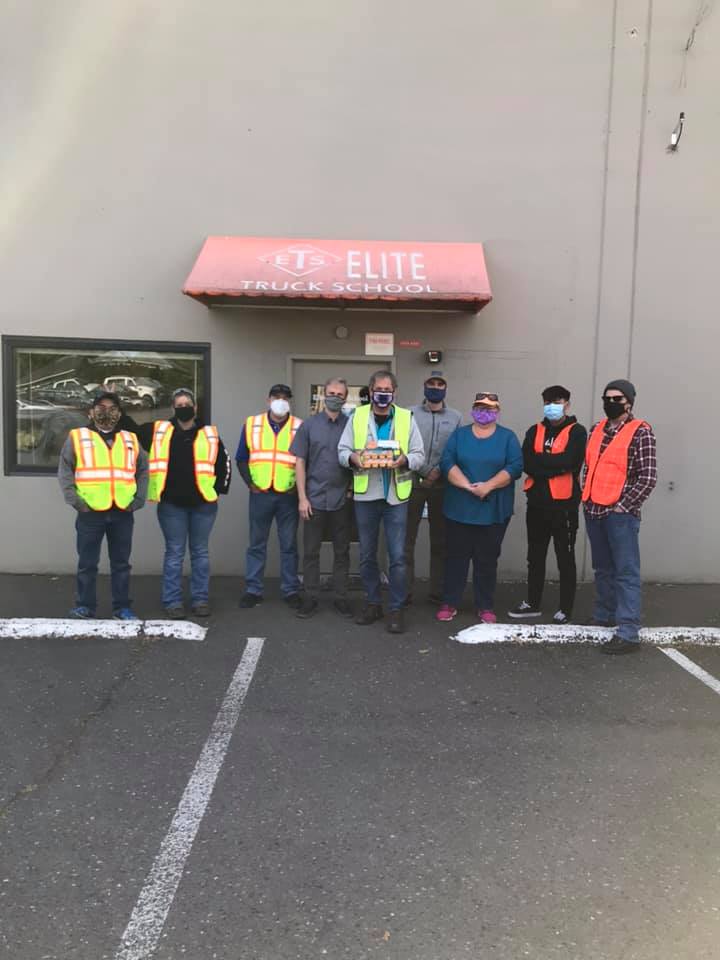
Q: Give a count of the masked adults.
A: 9